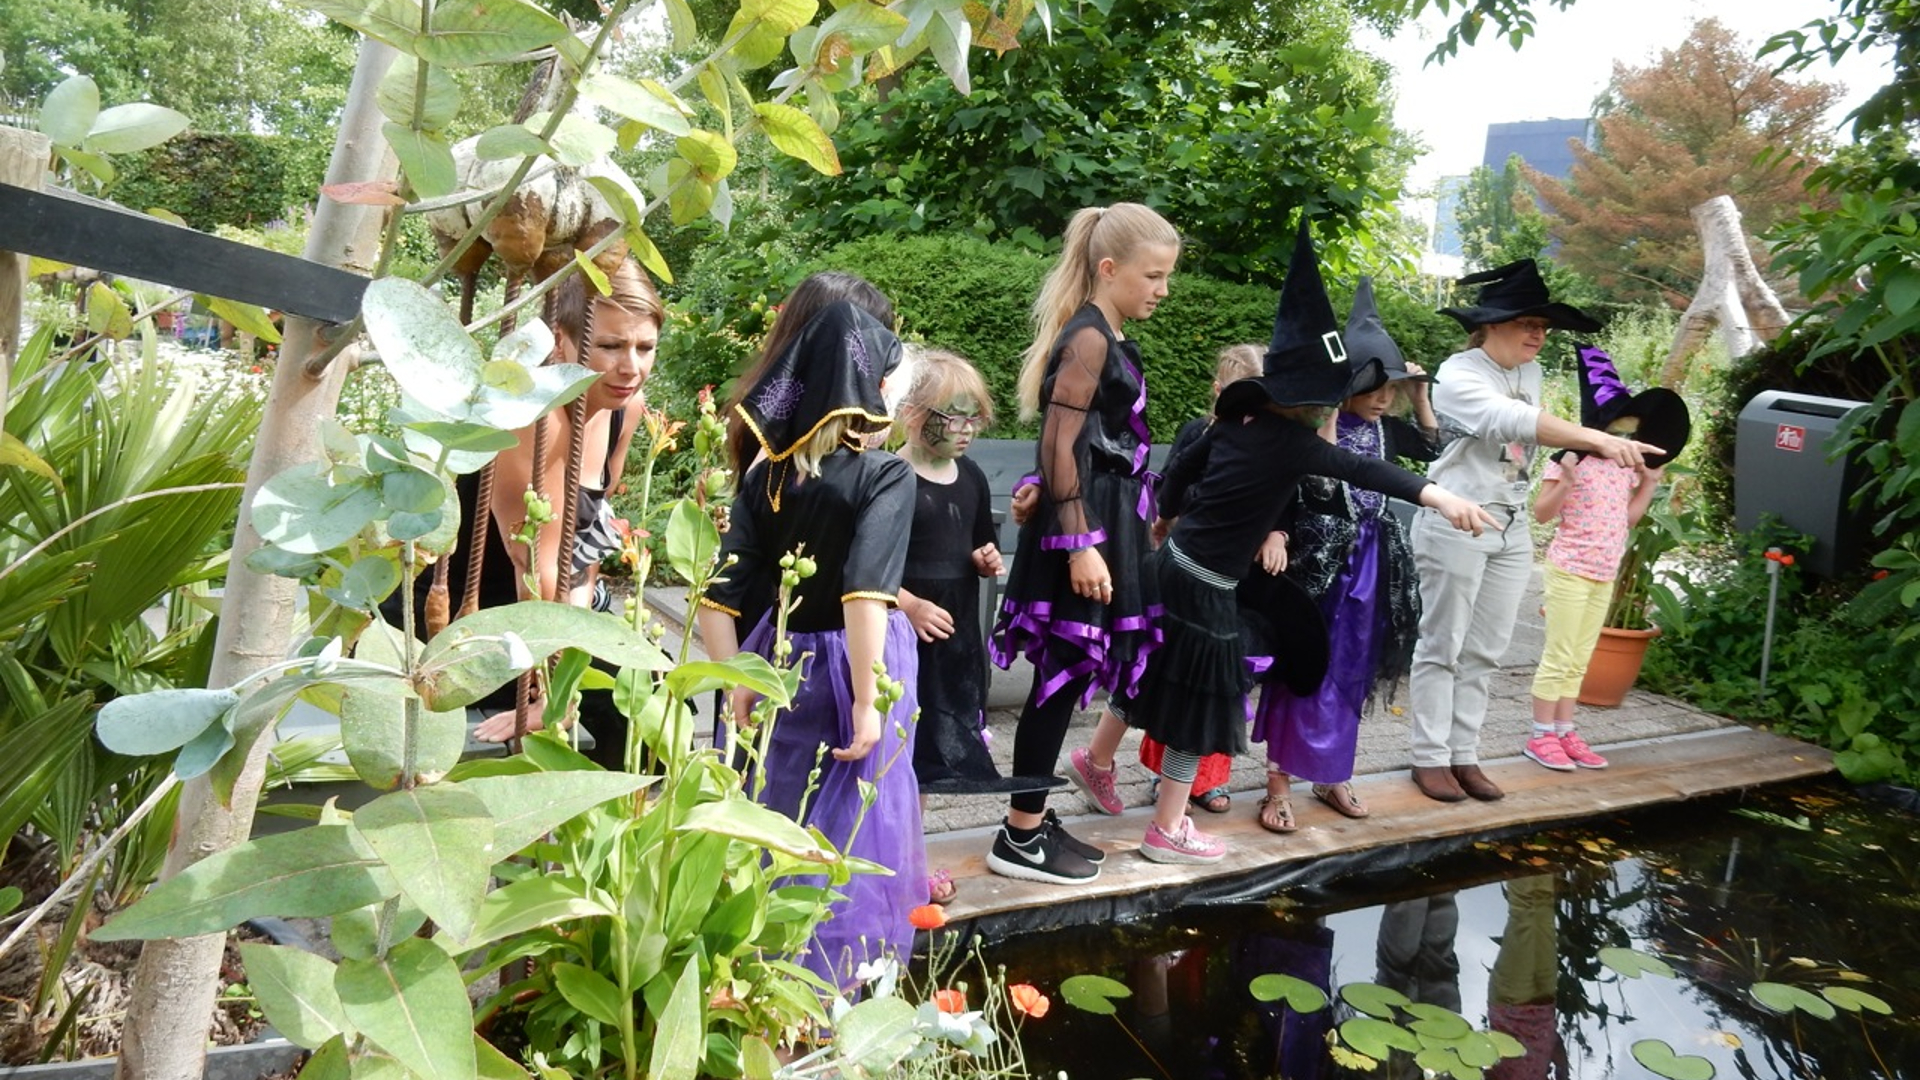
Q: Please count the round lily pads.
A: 12